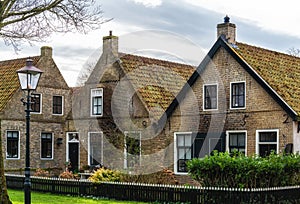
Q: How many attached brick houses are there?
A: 3